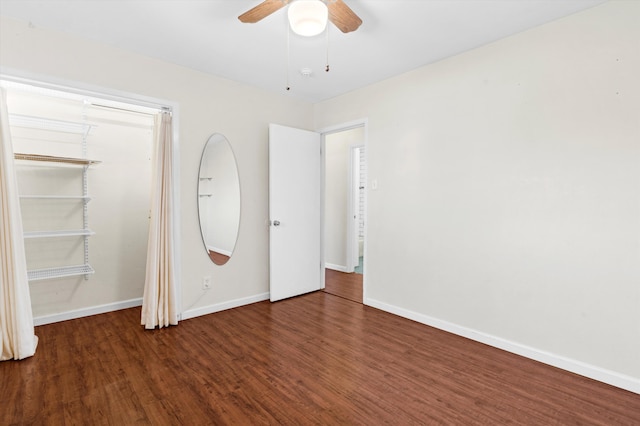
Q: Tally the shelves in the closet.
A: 5